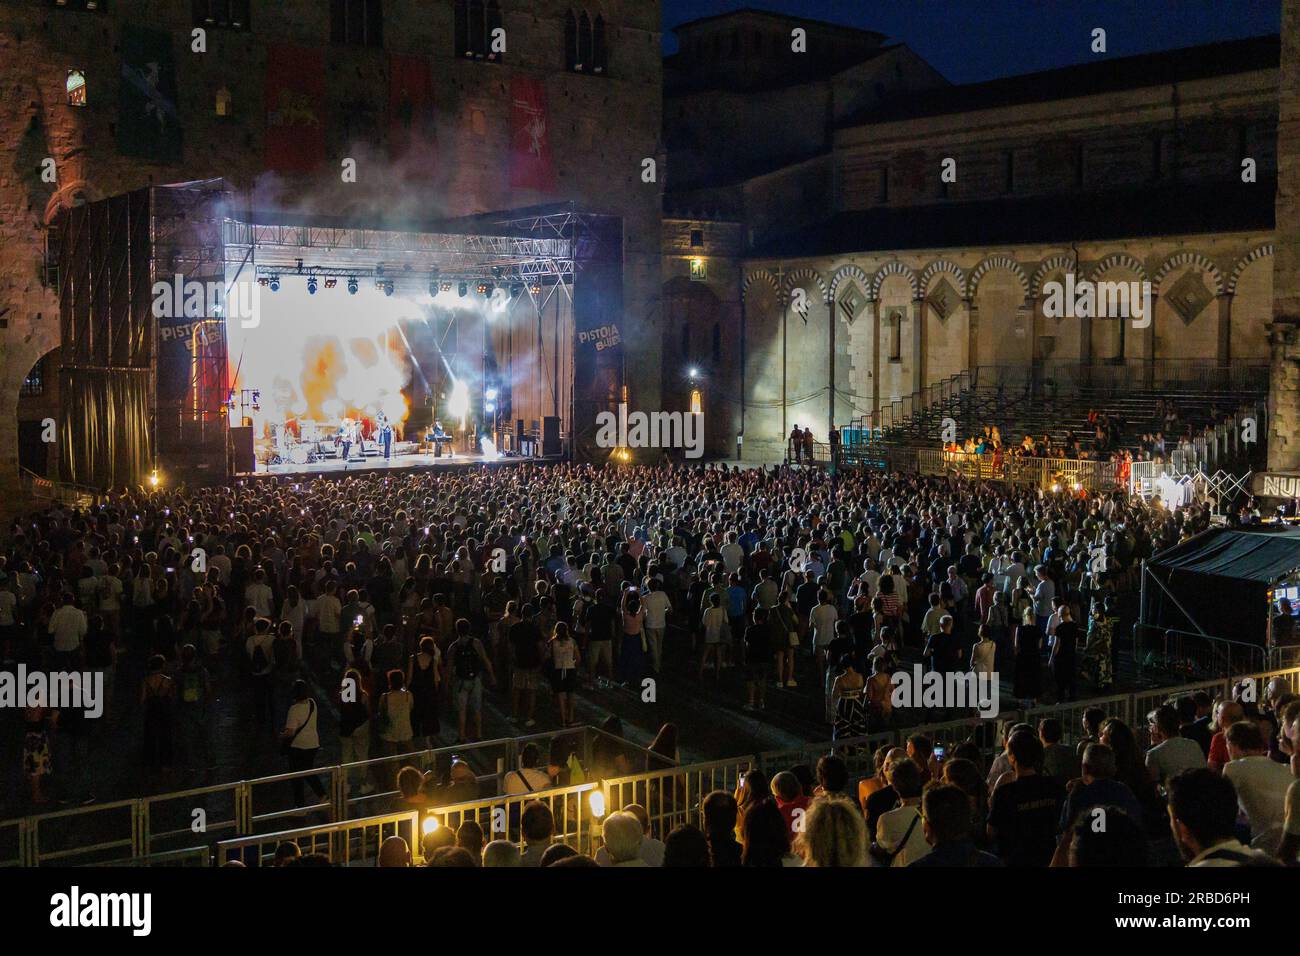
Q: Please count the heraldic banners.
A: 4